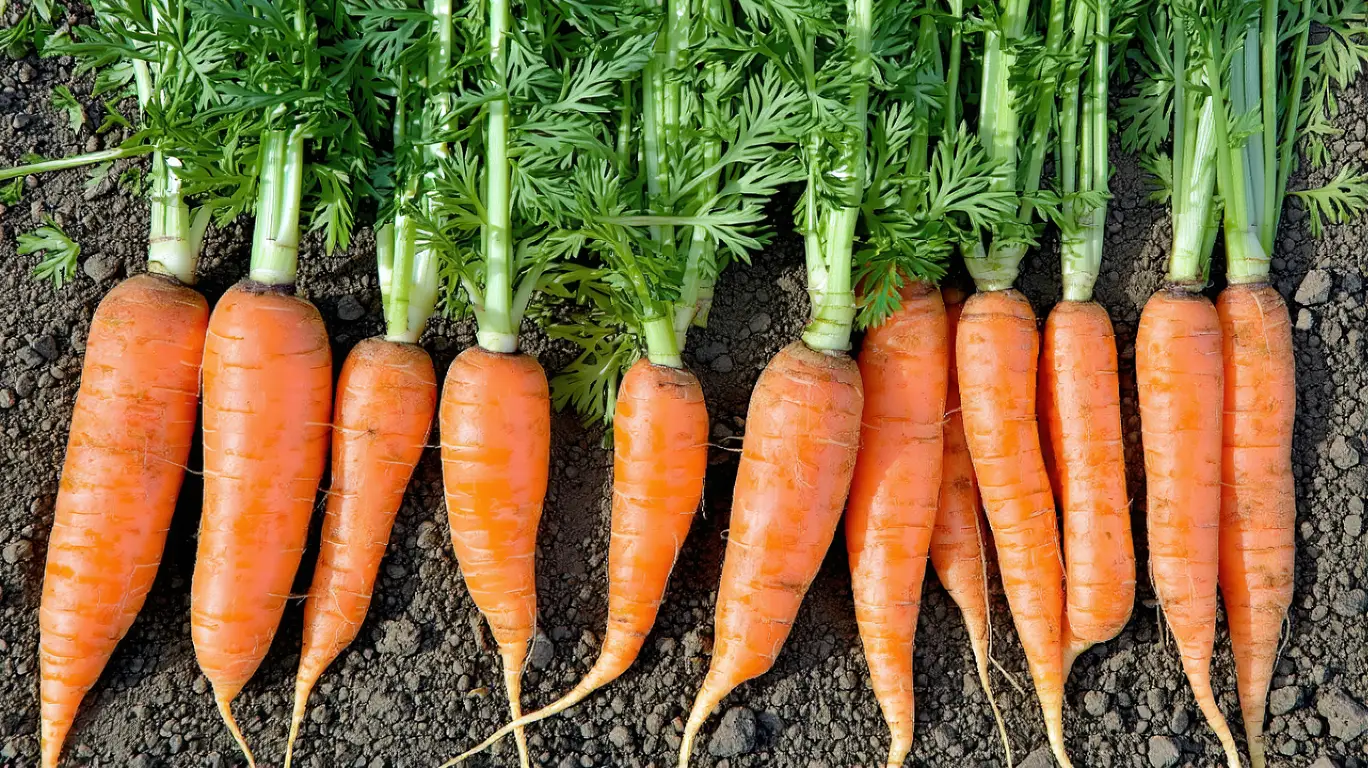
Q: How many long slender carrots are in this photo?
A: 12